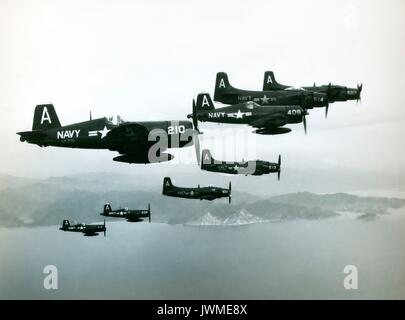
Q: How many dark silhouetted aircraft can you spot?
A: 8